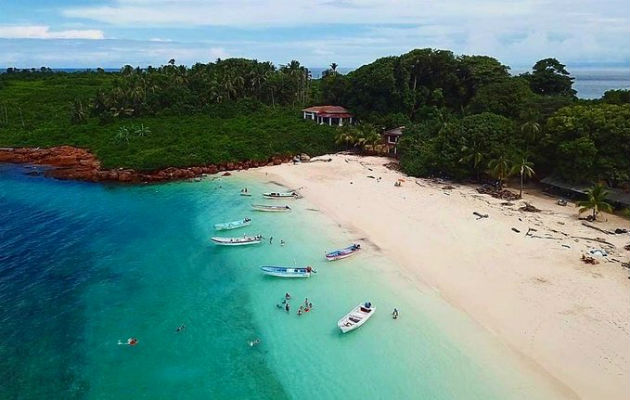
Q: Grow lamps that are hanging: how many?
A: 0